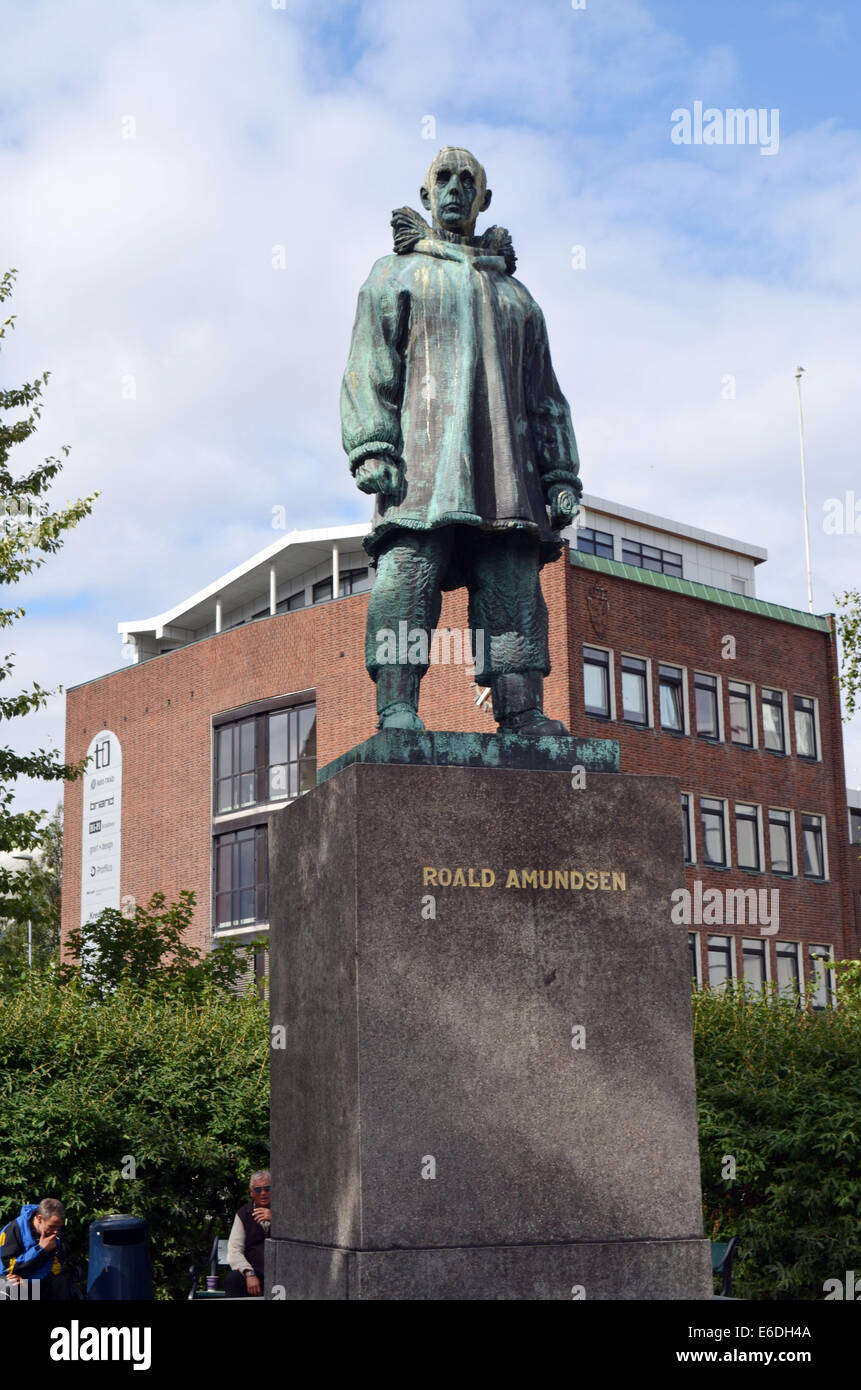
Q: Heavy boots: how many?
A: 2